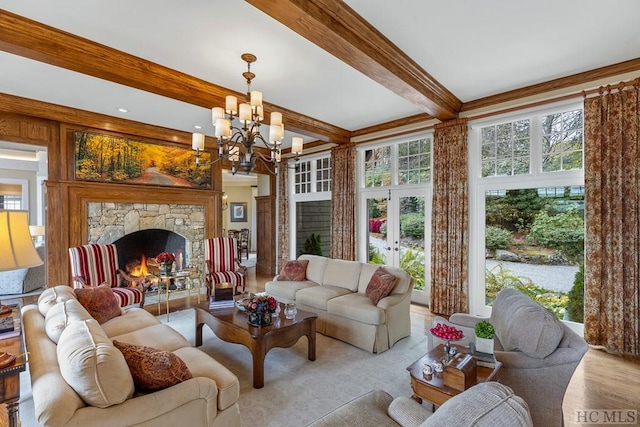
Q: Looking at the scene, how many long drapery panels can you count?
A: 4